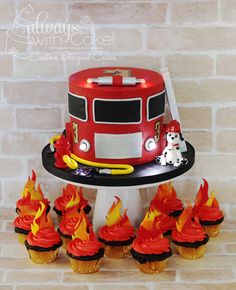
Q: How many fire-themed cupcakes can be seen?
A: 12